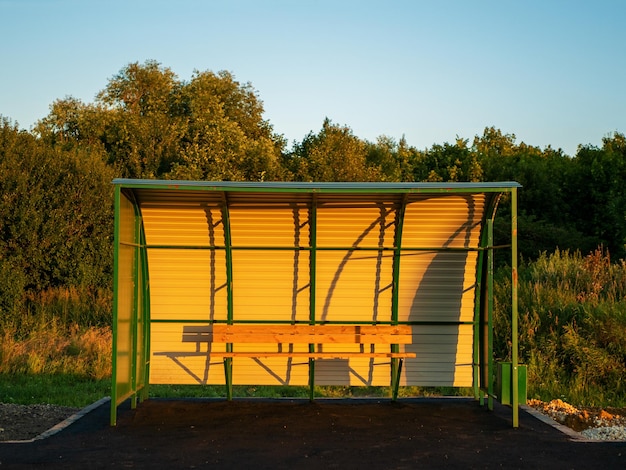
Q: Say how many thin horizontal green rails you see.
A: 2